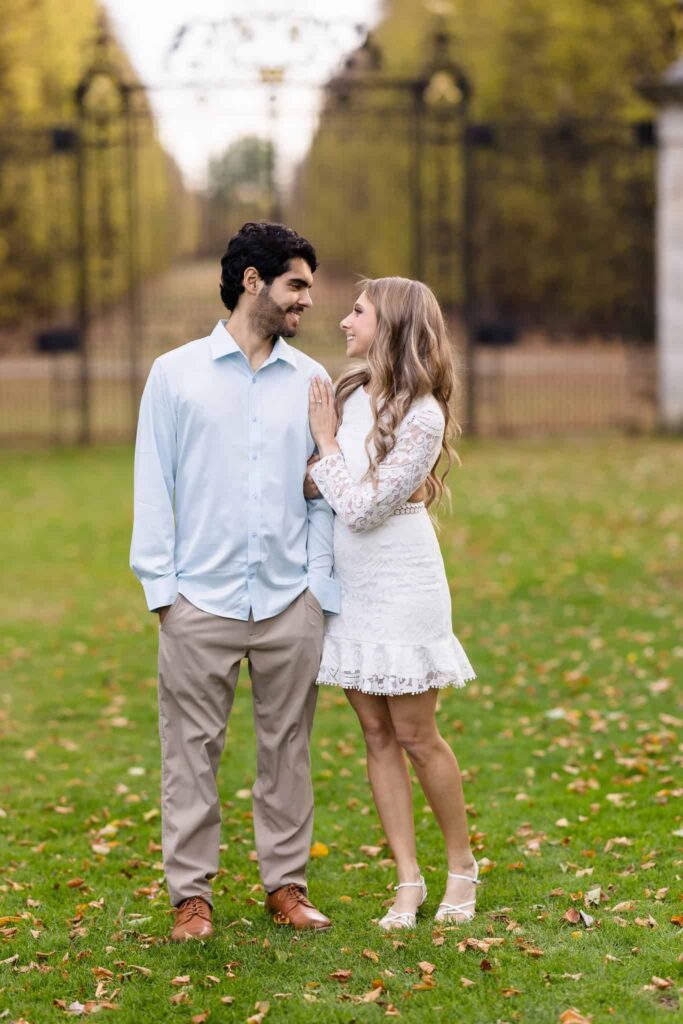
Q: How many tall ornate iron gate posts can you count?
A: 2